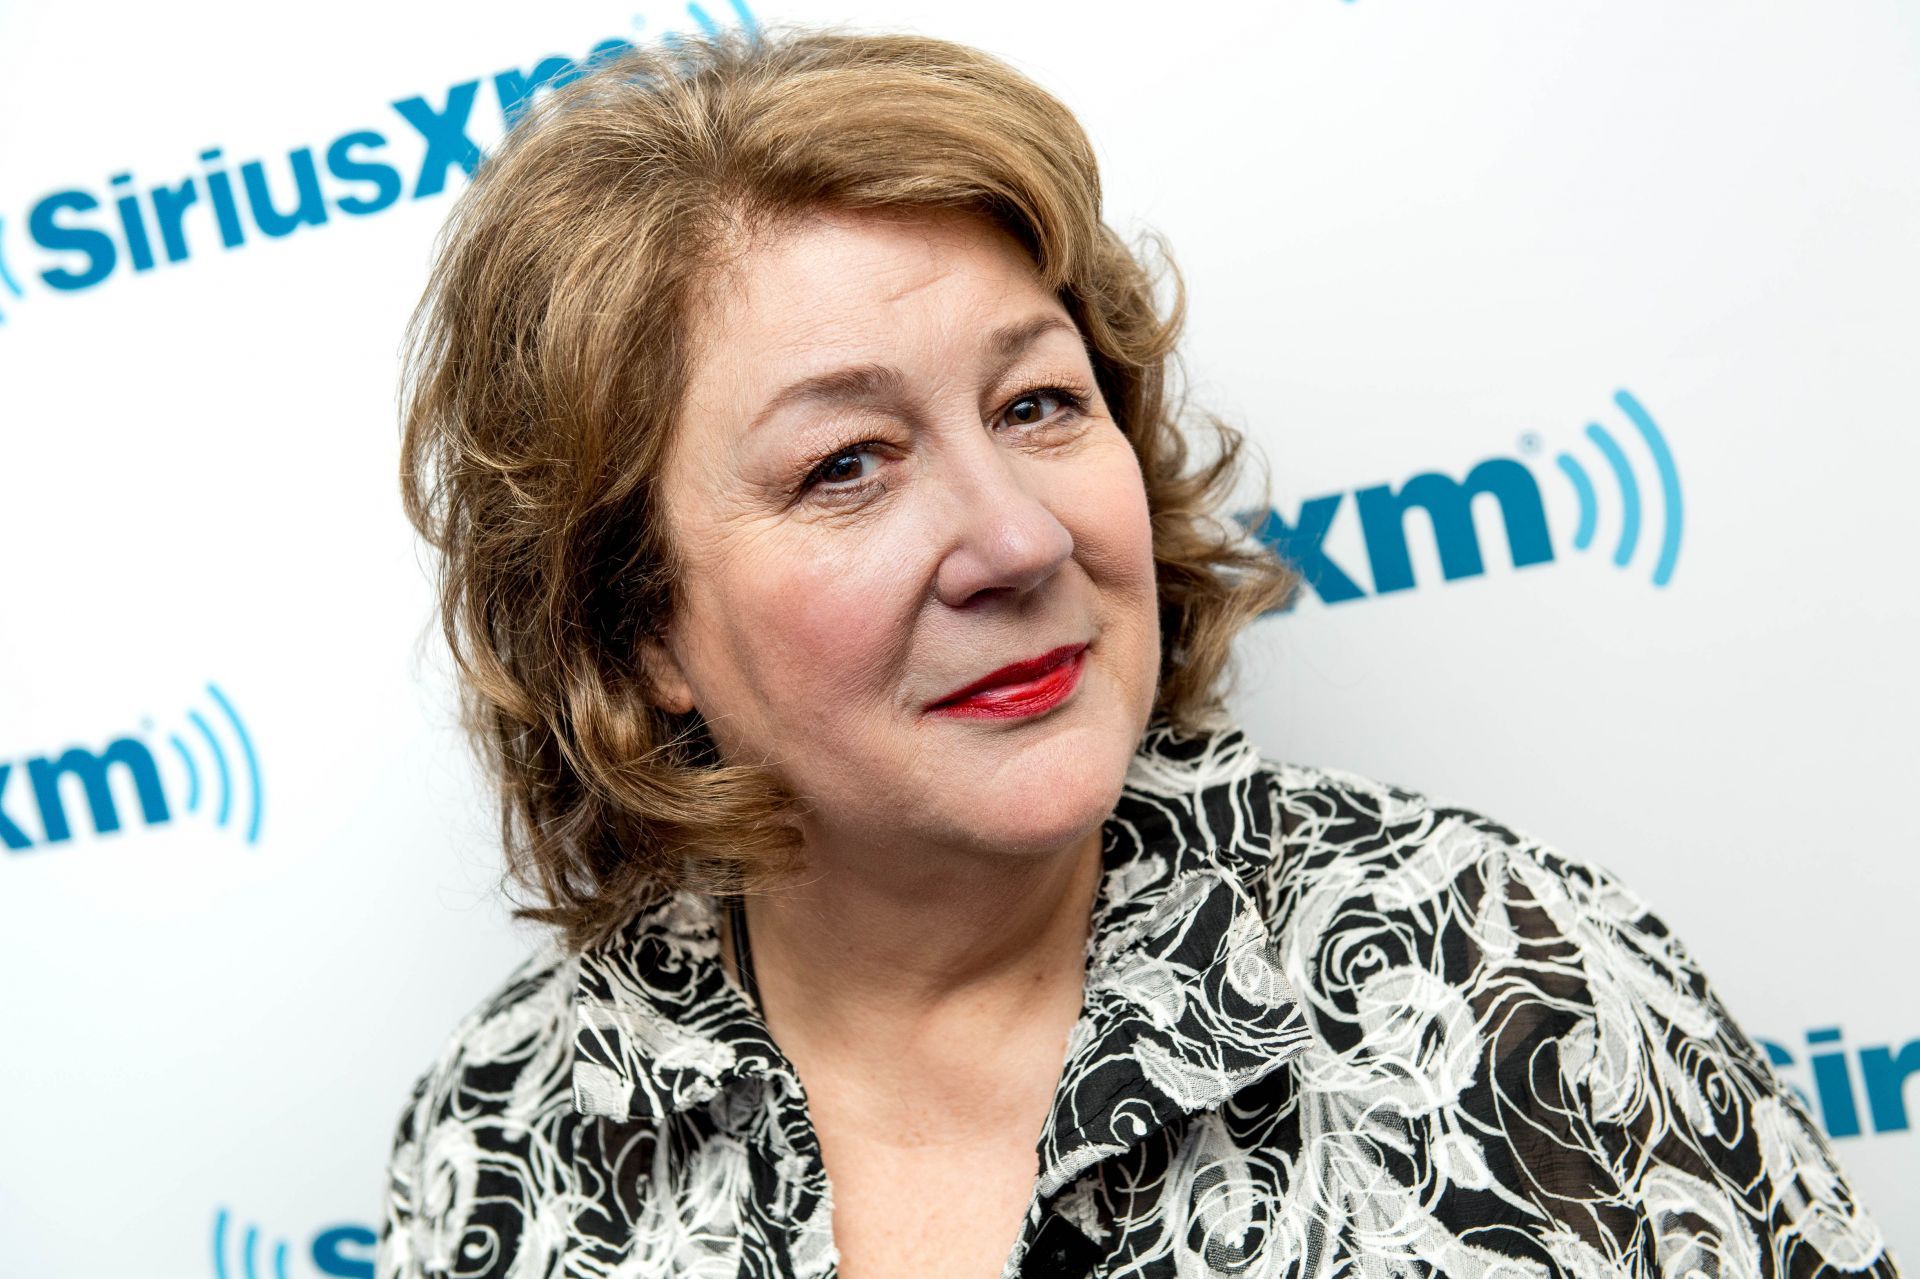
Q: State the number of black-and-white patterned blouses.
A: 1